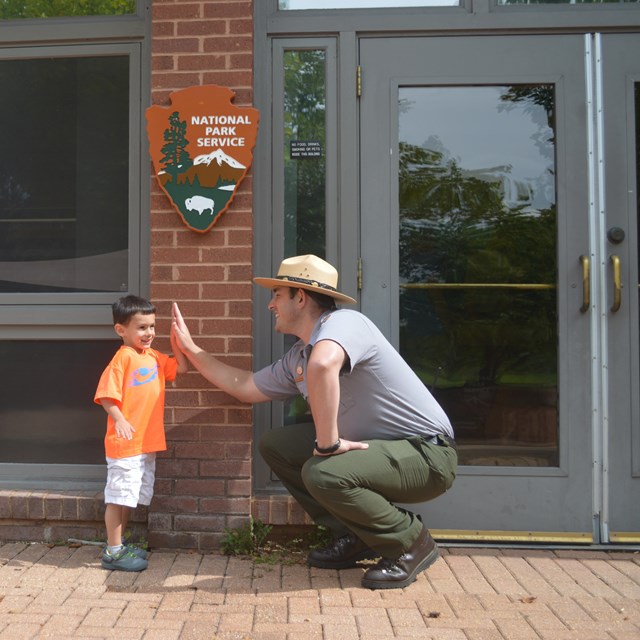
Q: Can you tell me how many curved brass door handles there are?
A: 2